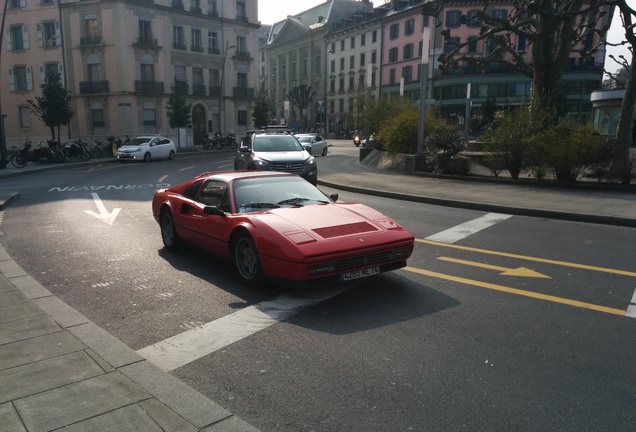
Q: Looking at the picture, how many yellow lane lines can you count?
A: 2